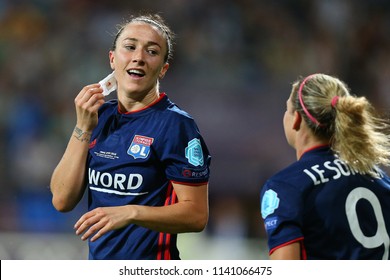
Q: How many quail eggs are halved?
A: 0